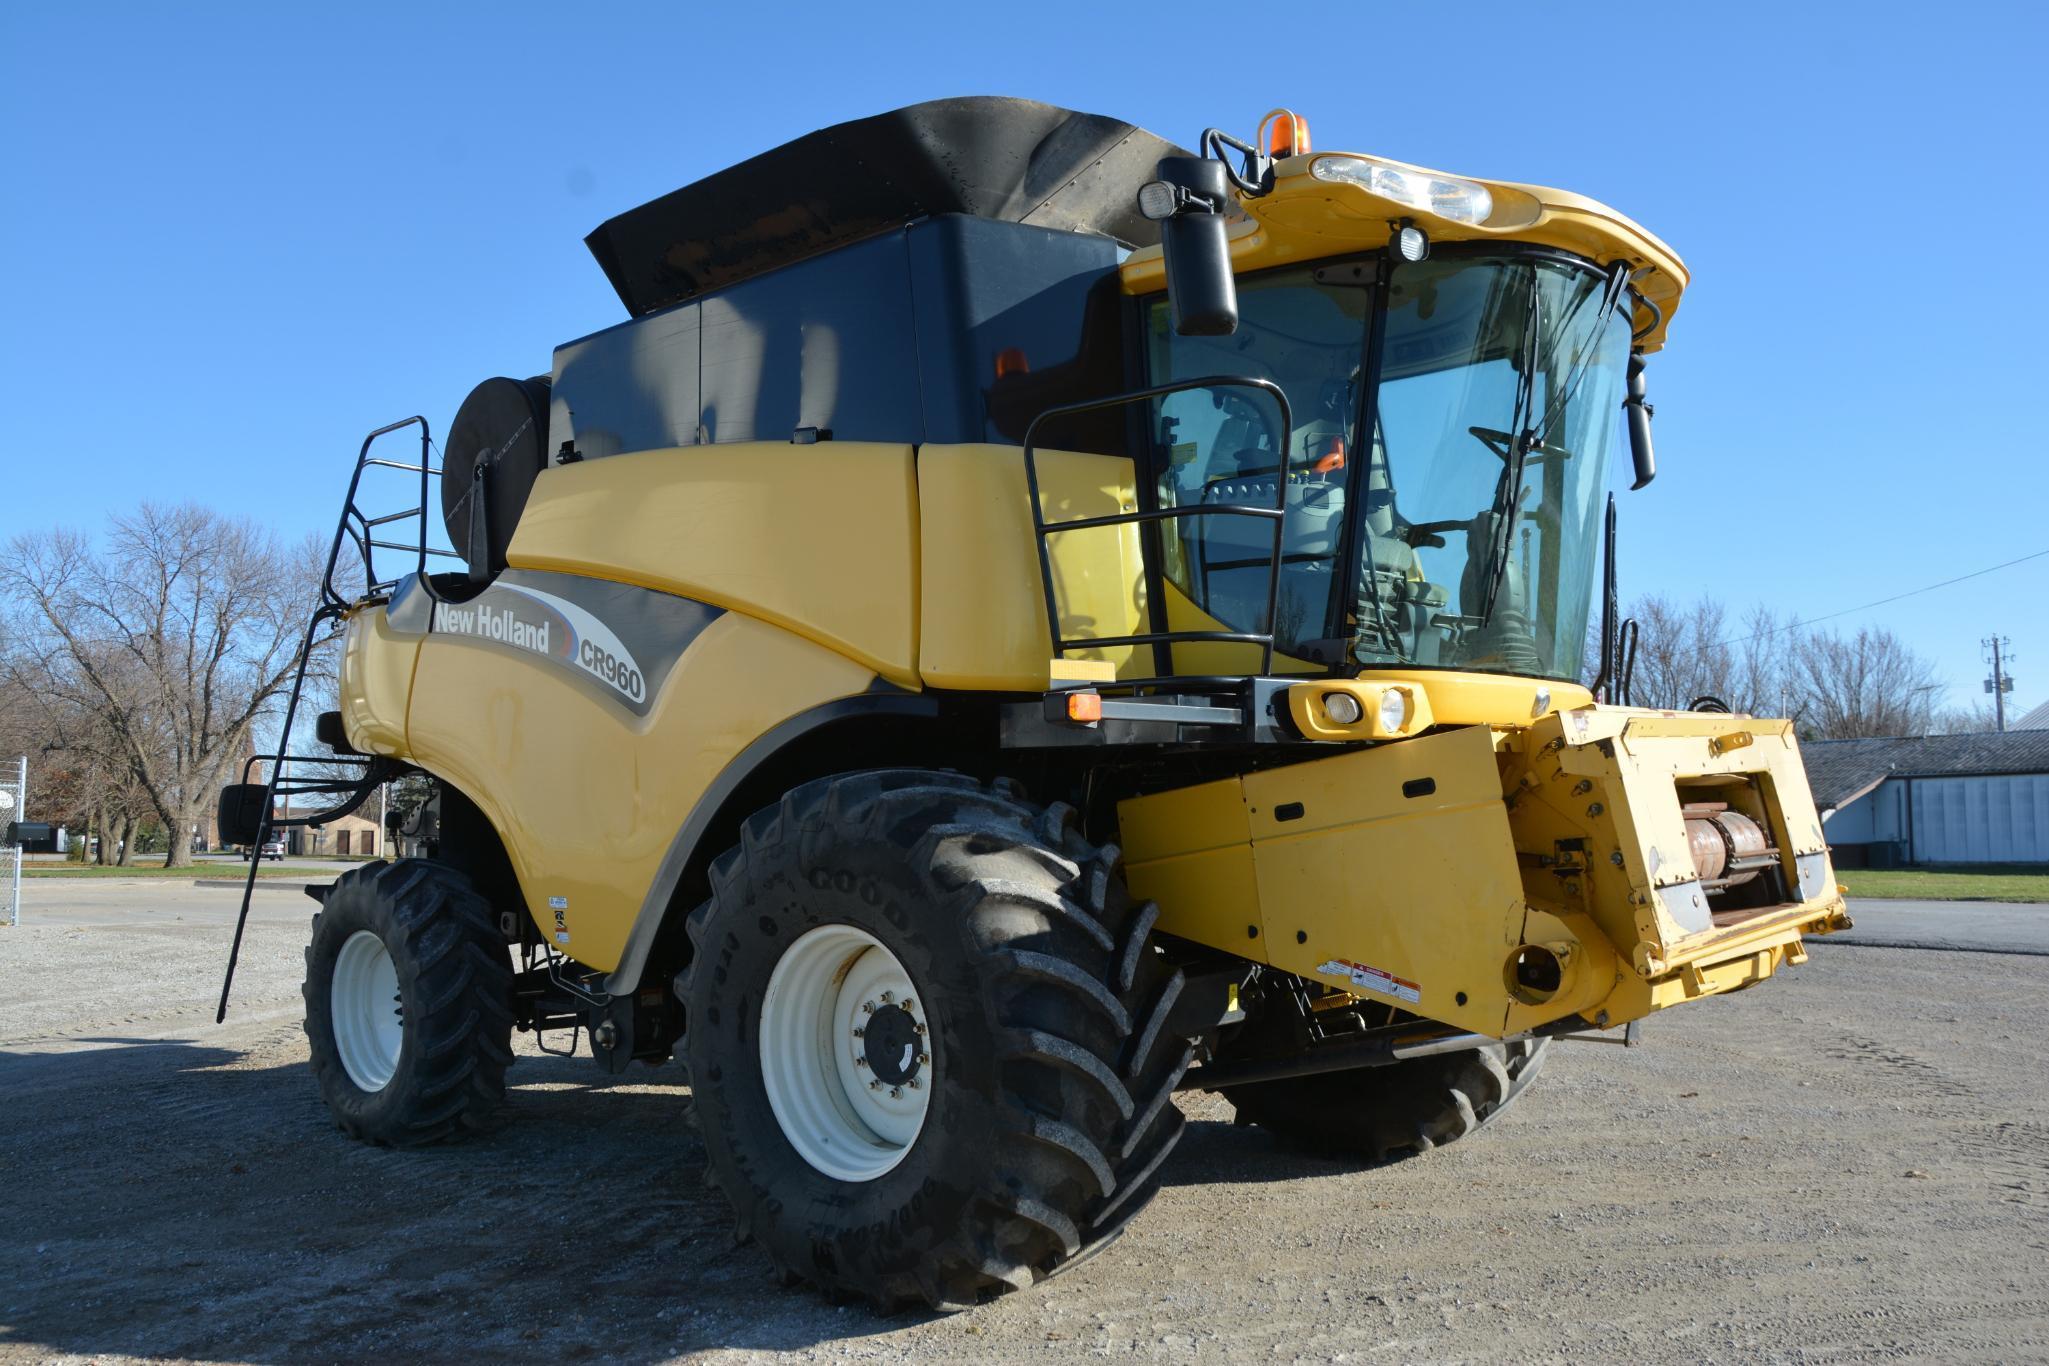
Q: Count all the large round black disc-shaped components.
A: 1